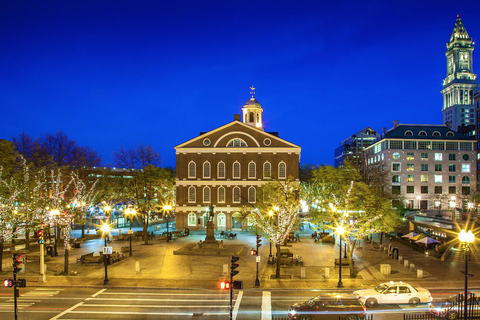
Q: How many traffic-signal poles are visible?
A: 4